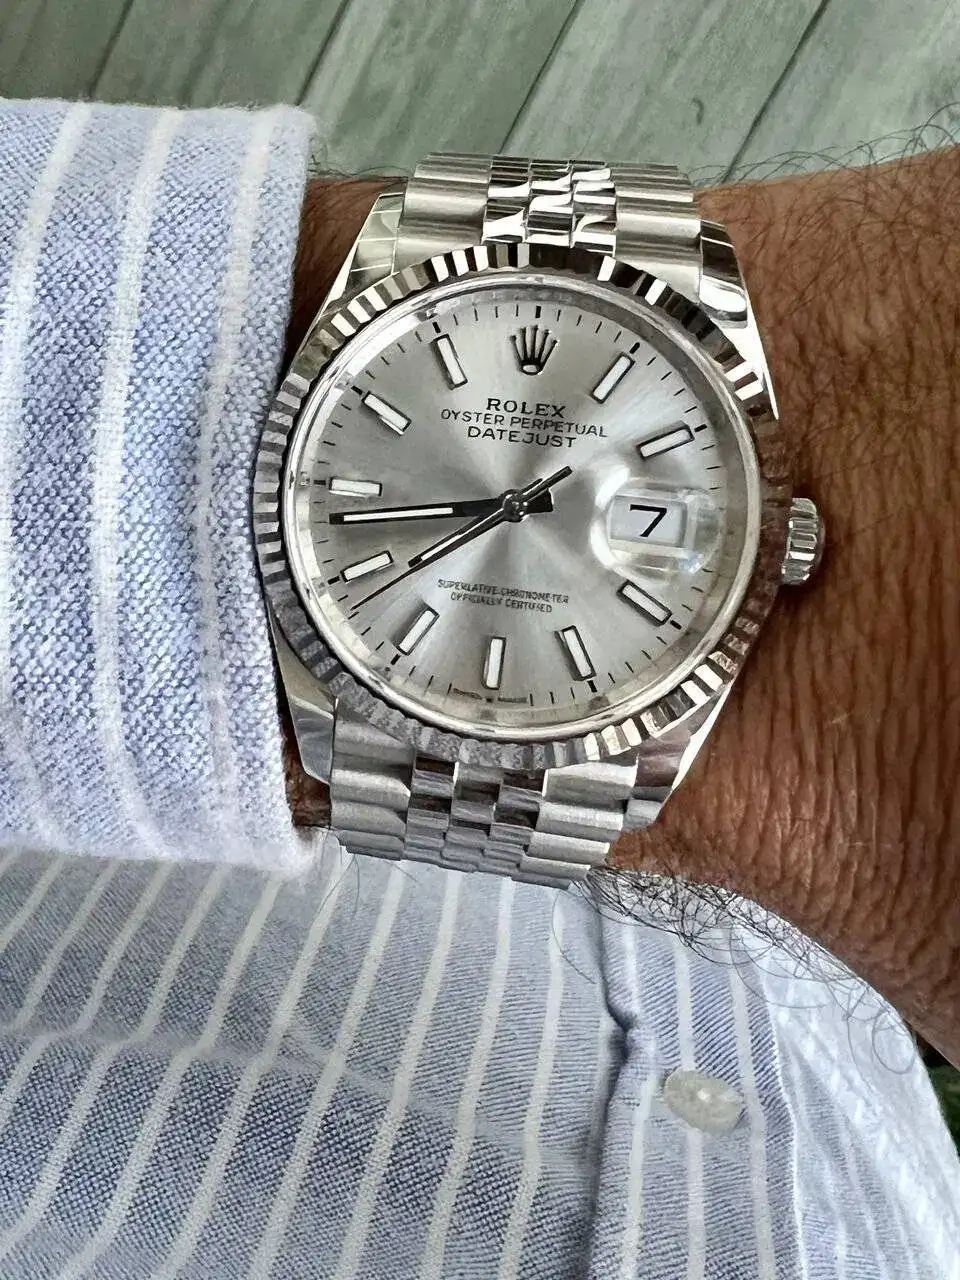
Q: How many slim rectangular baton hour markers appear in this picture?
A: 10